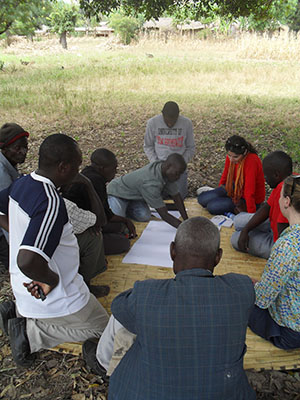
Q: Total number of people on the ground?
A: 10